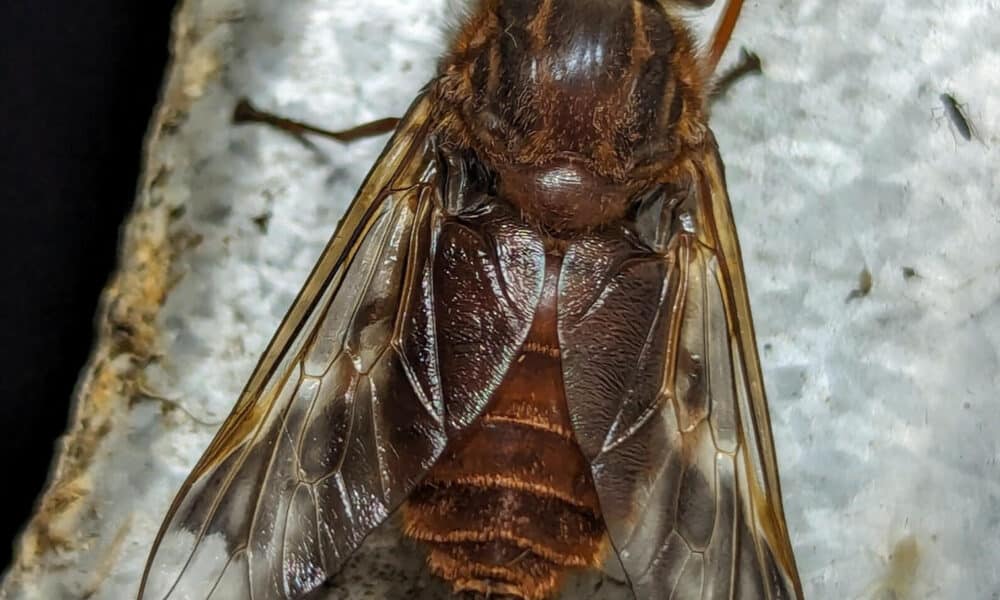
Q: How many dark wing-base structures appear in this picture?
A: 2